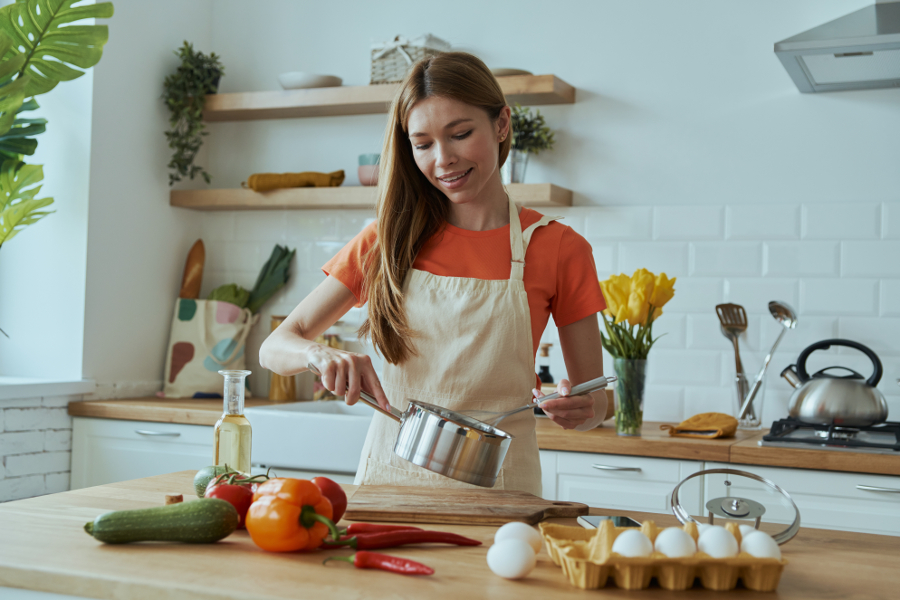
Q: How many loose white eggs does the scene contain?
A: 2